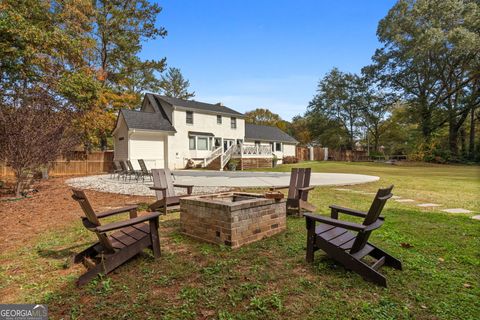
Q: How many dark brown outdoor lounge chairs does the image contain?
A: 4